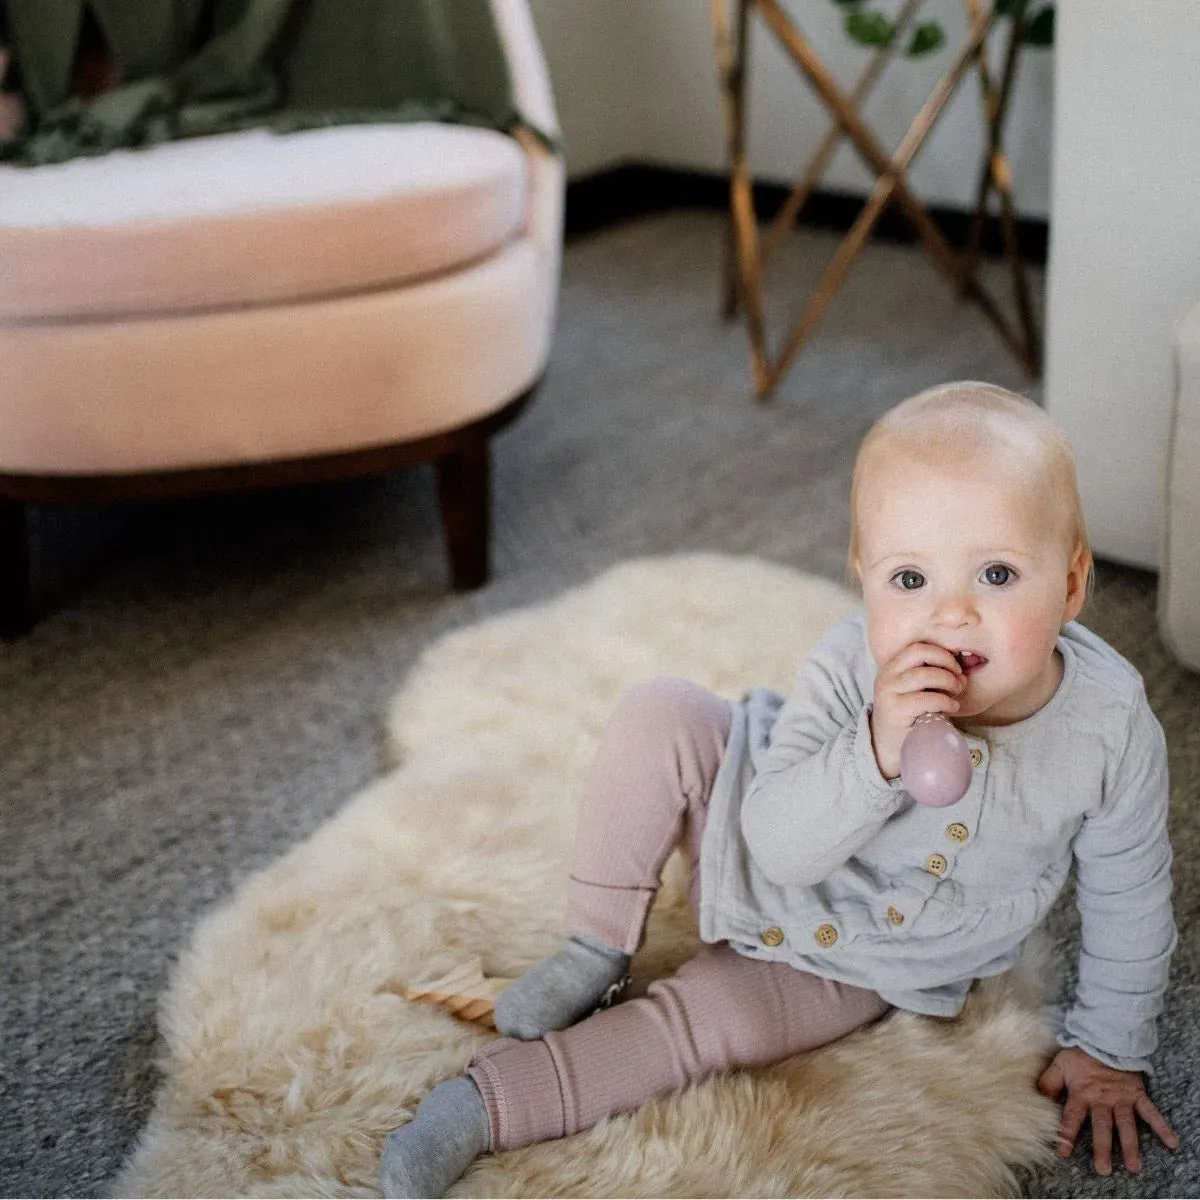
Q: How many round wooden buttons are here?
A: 6